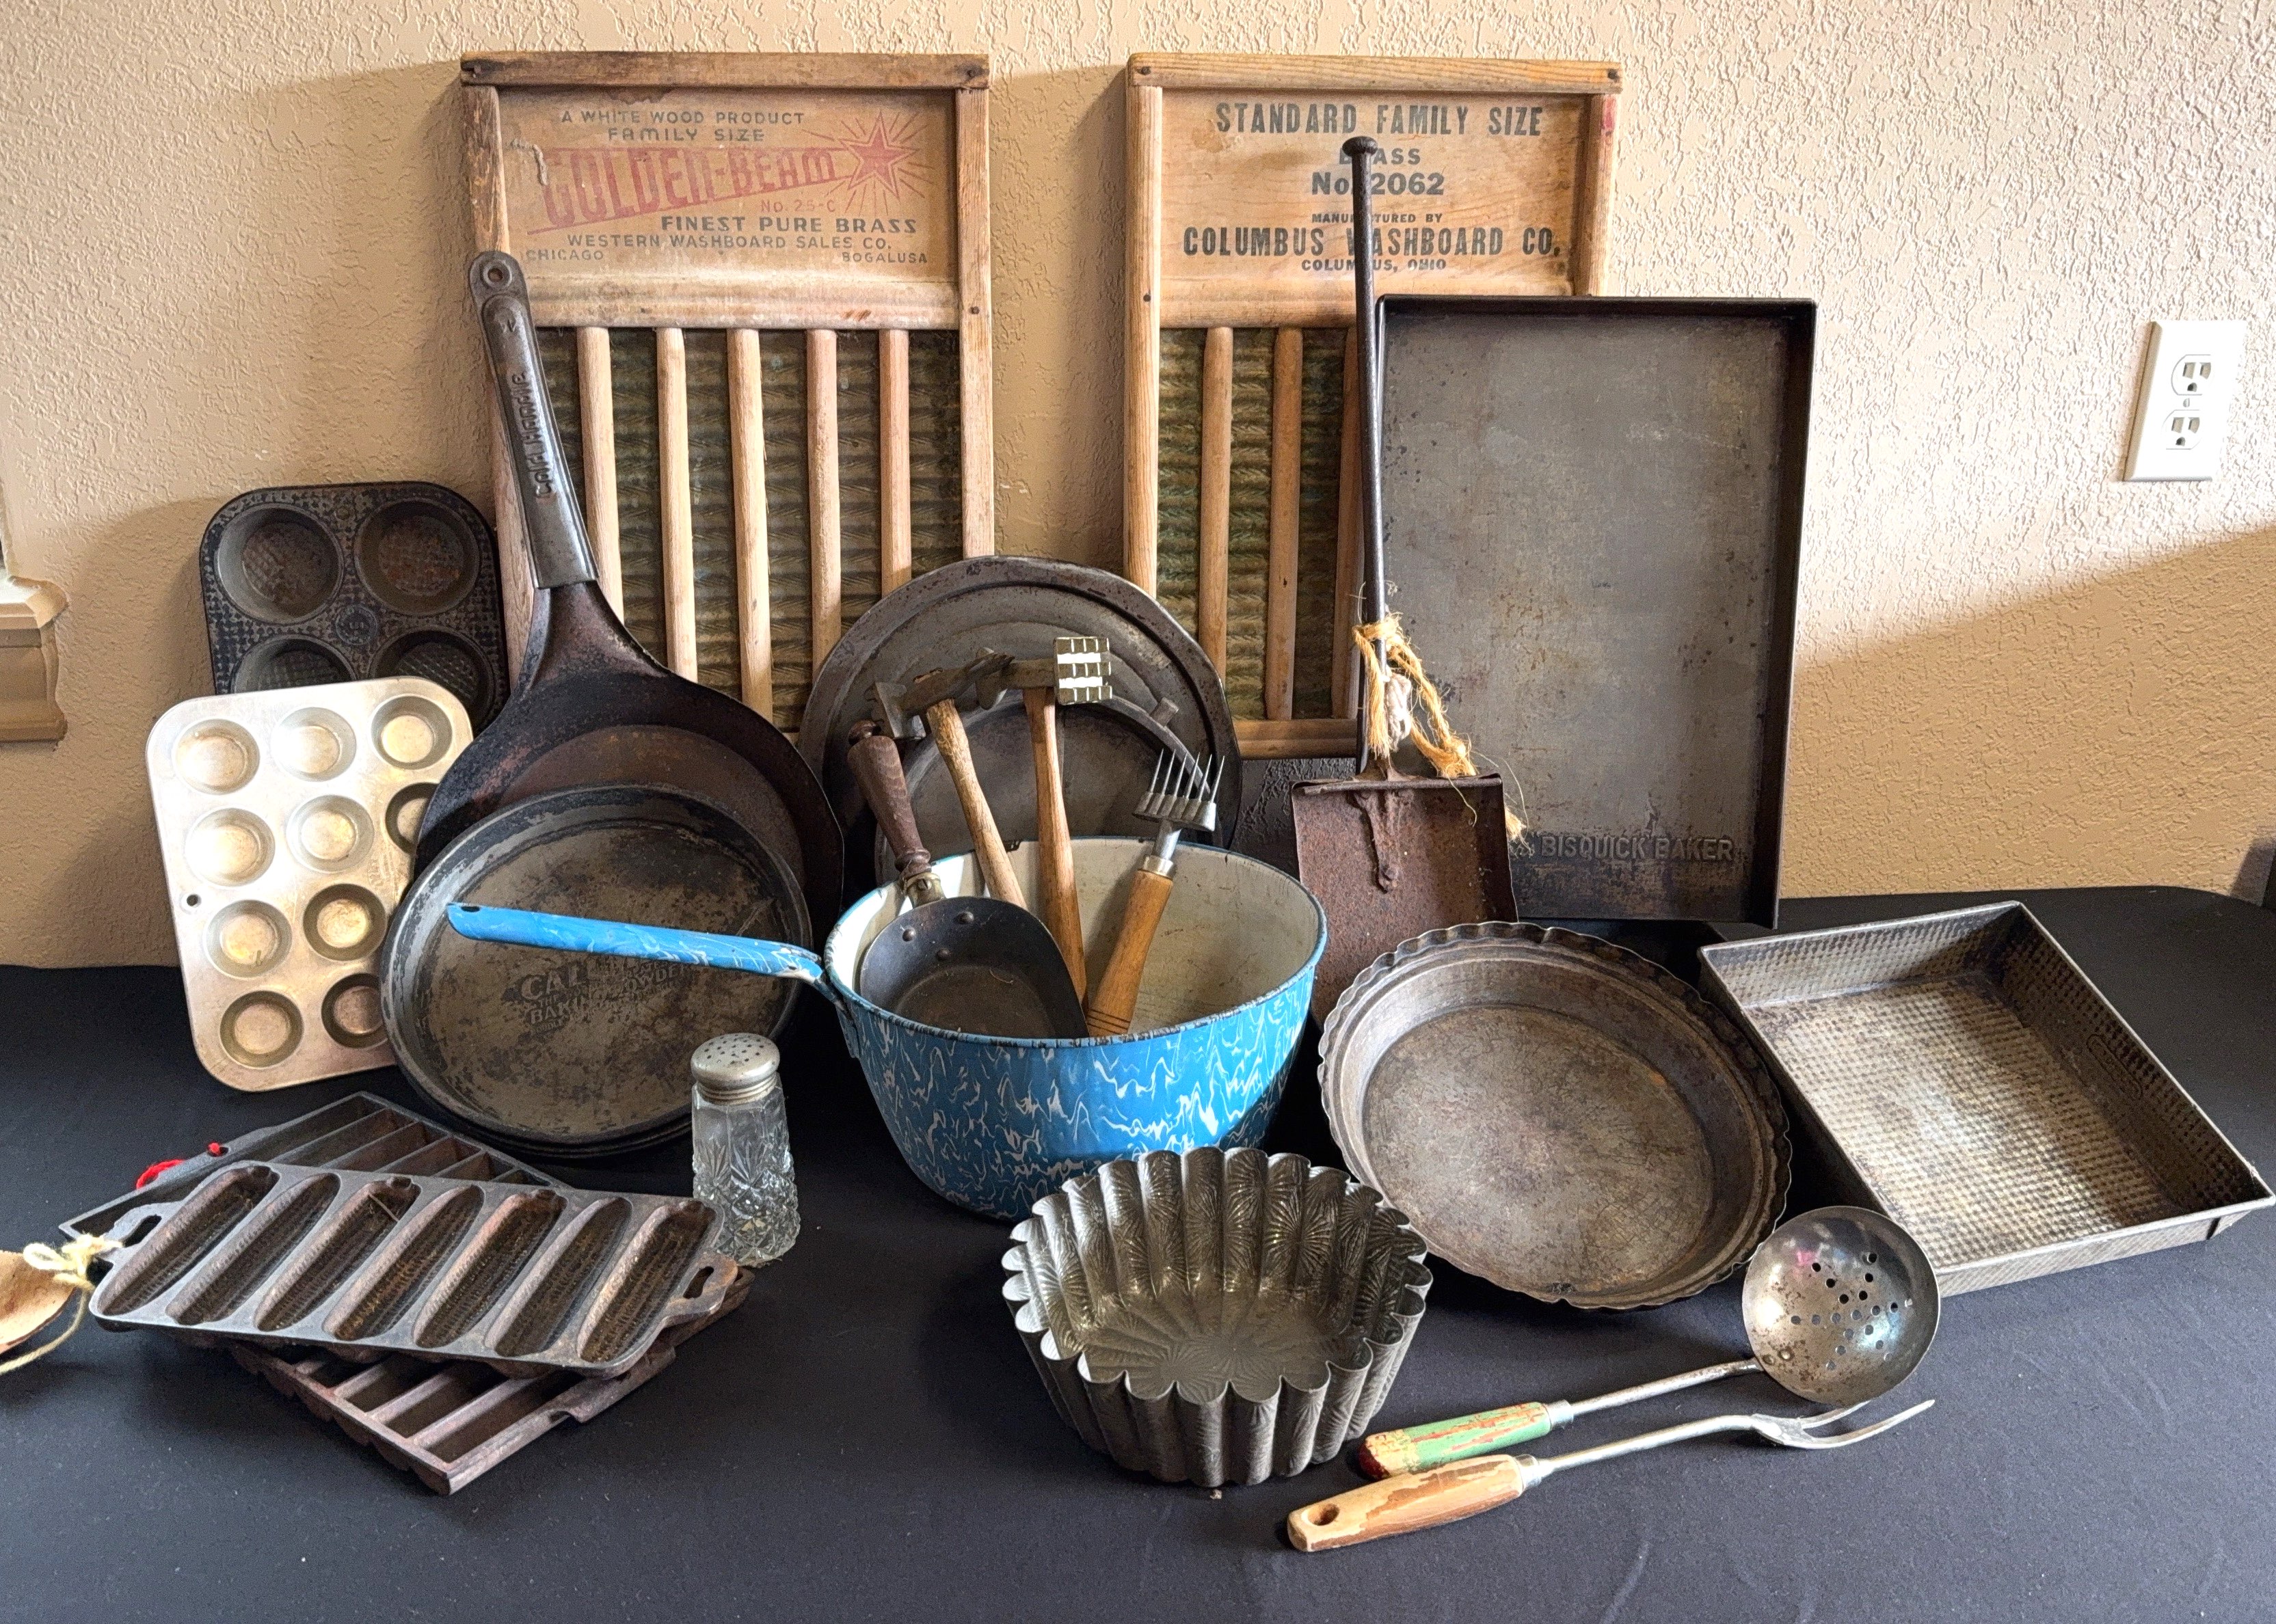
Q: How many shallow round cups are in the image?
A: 14